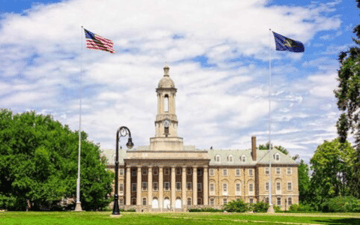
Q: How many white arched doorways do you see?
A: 3